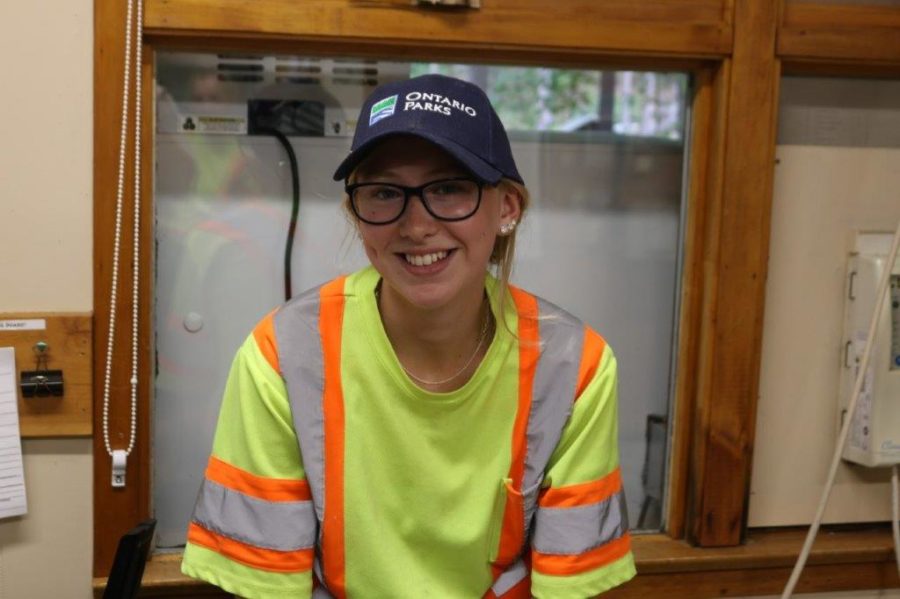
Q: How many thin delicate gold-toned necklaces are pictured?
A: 1